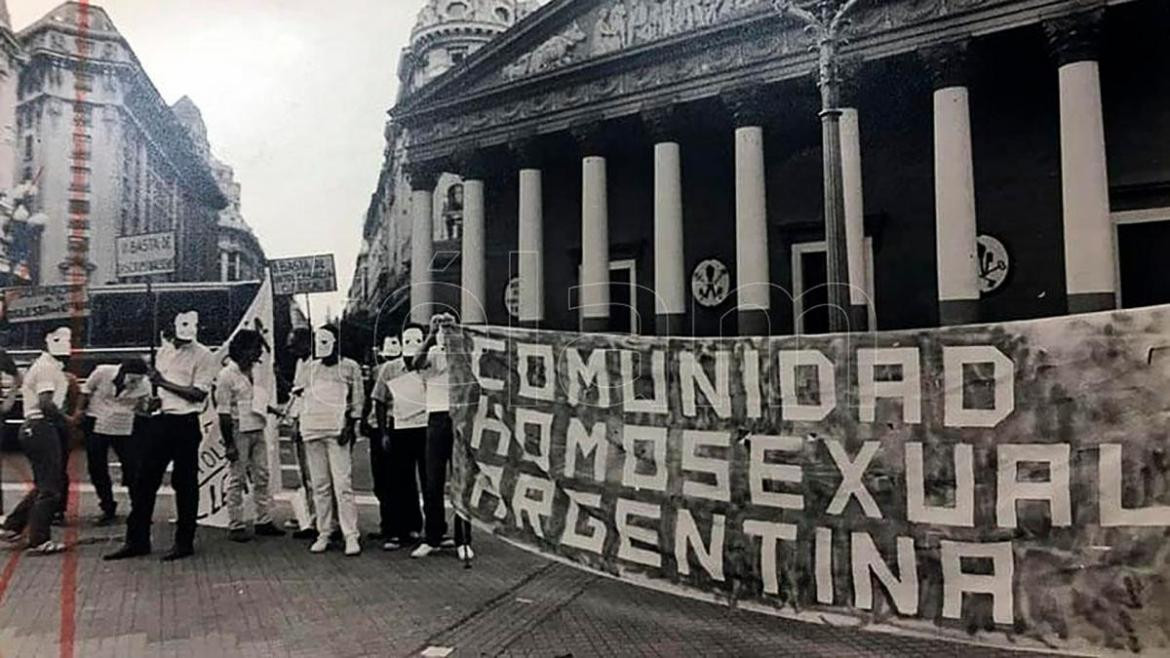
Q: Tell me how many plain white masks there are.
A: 5